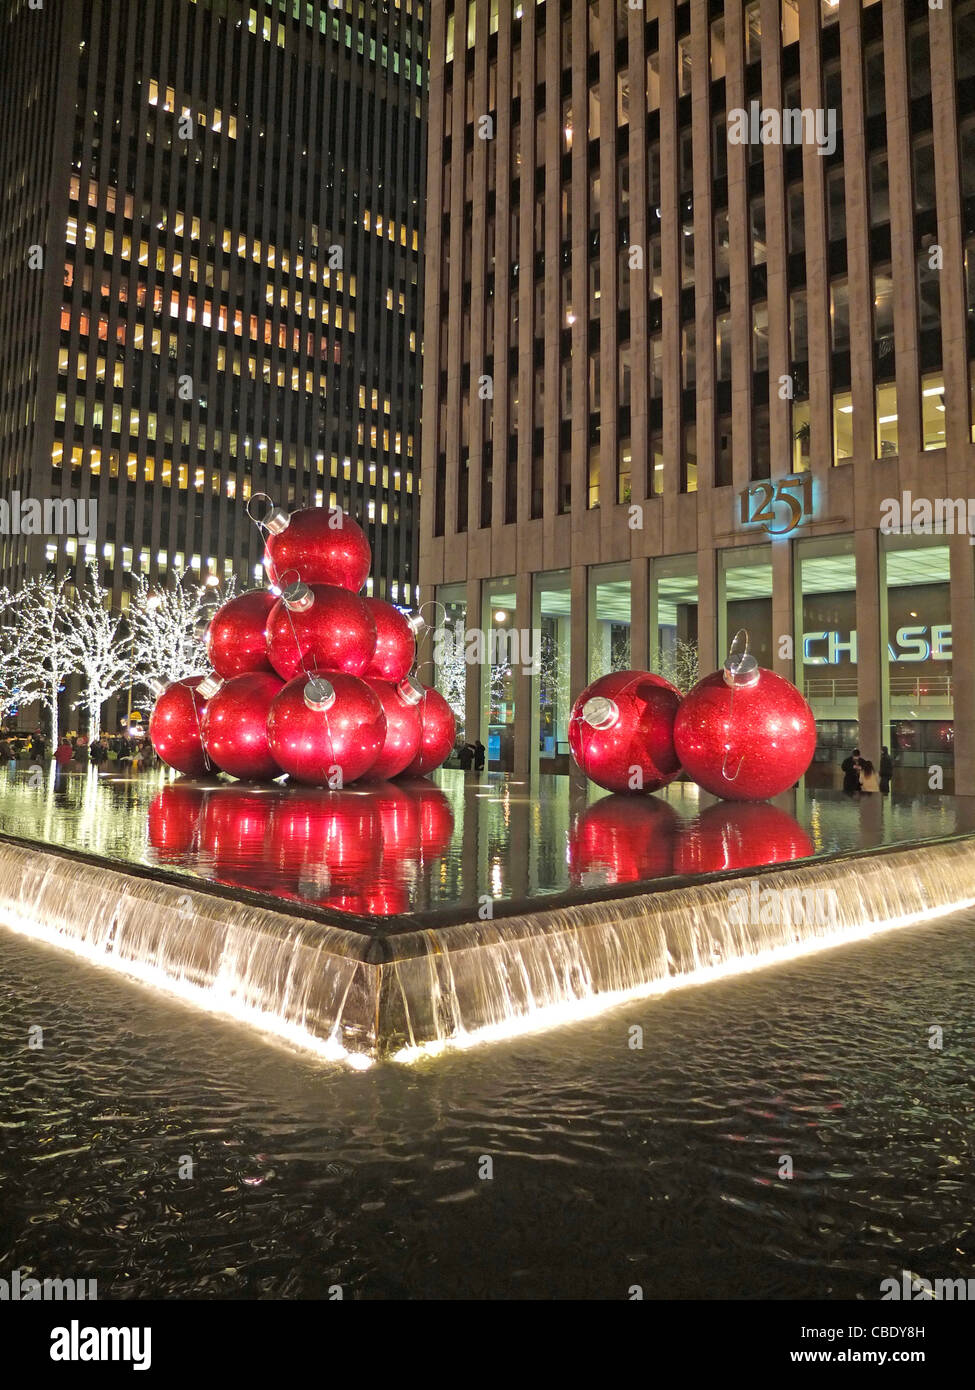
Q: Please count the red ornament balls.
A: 11